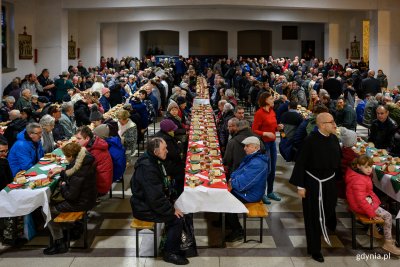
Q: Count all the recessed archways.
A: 3